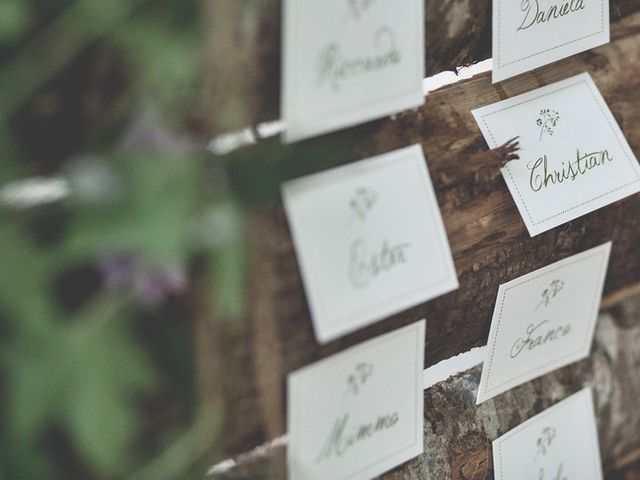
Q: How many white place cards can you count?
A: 7